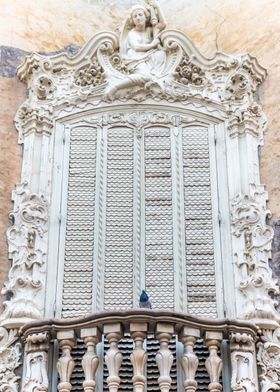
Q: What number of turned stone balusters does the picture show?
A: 7